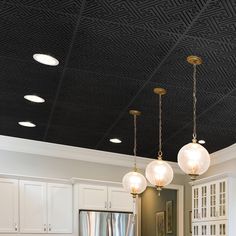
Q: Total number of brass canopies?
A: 3